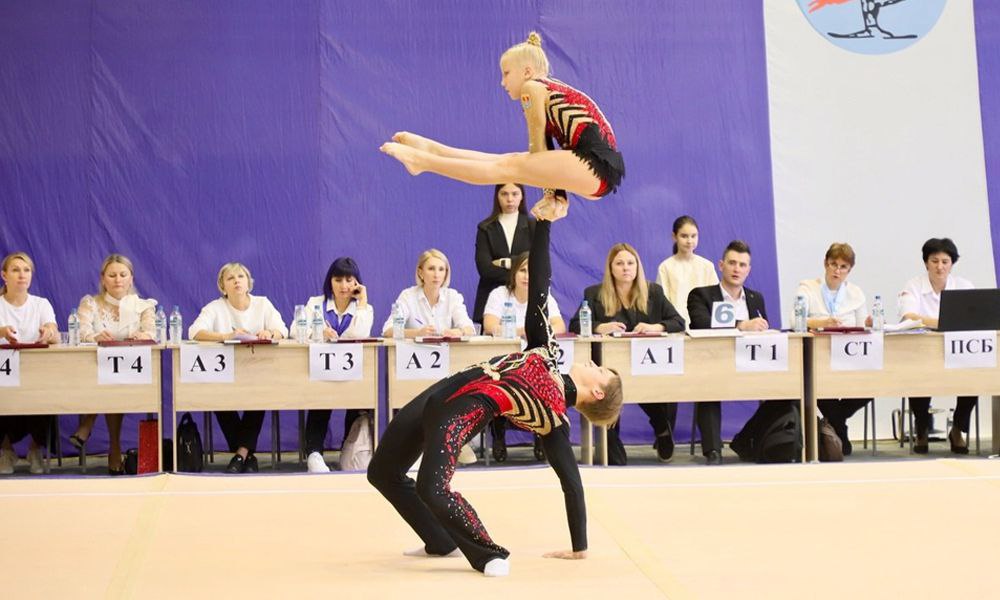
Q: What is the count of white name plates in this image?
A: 10